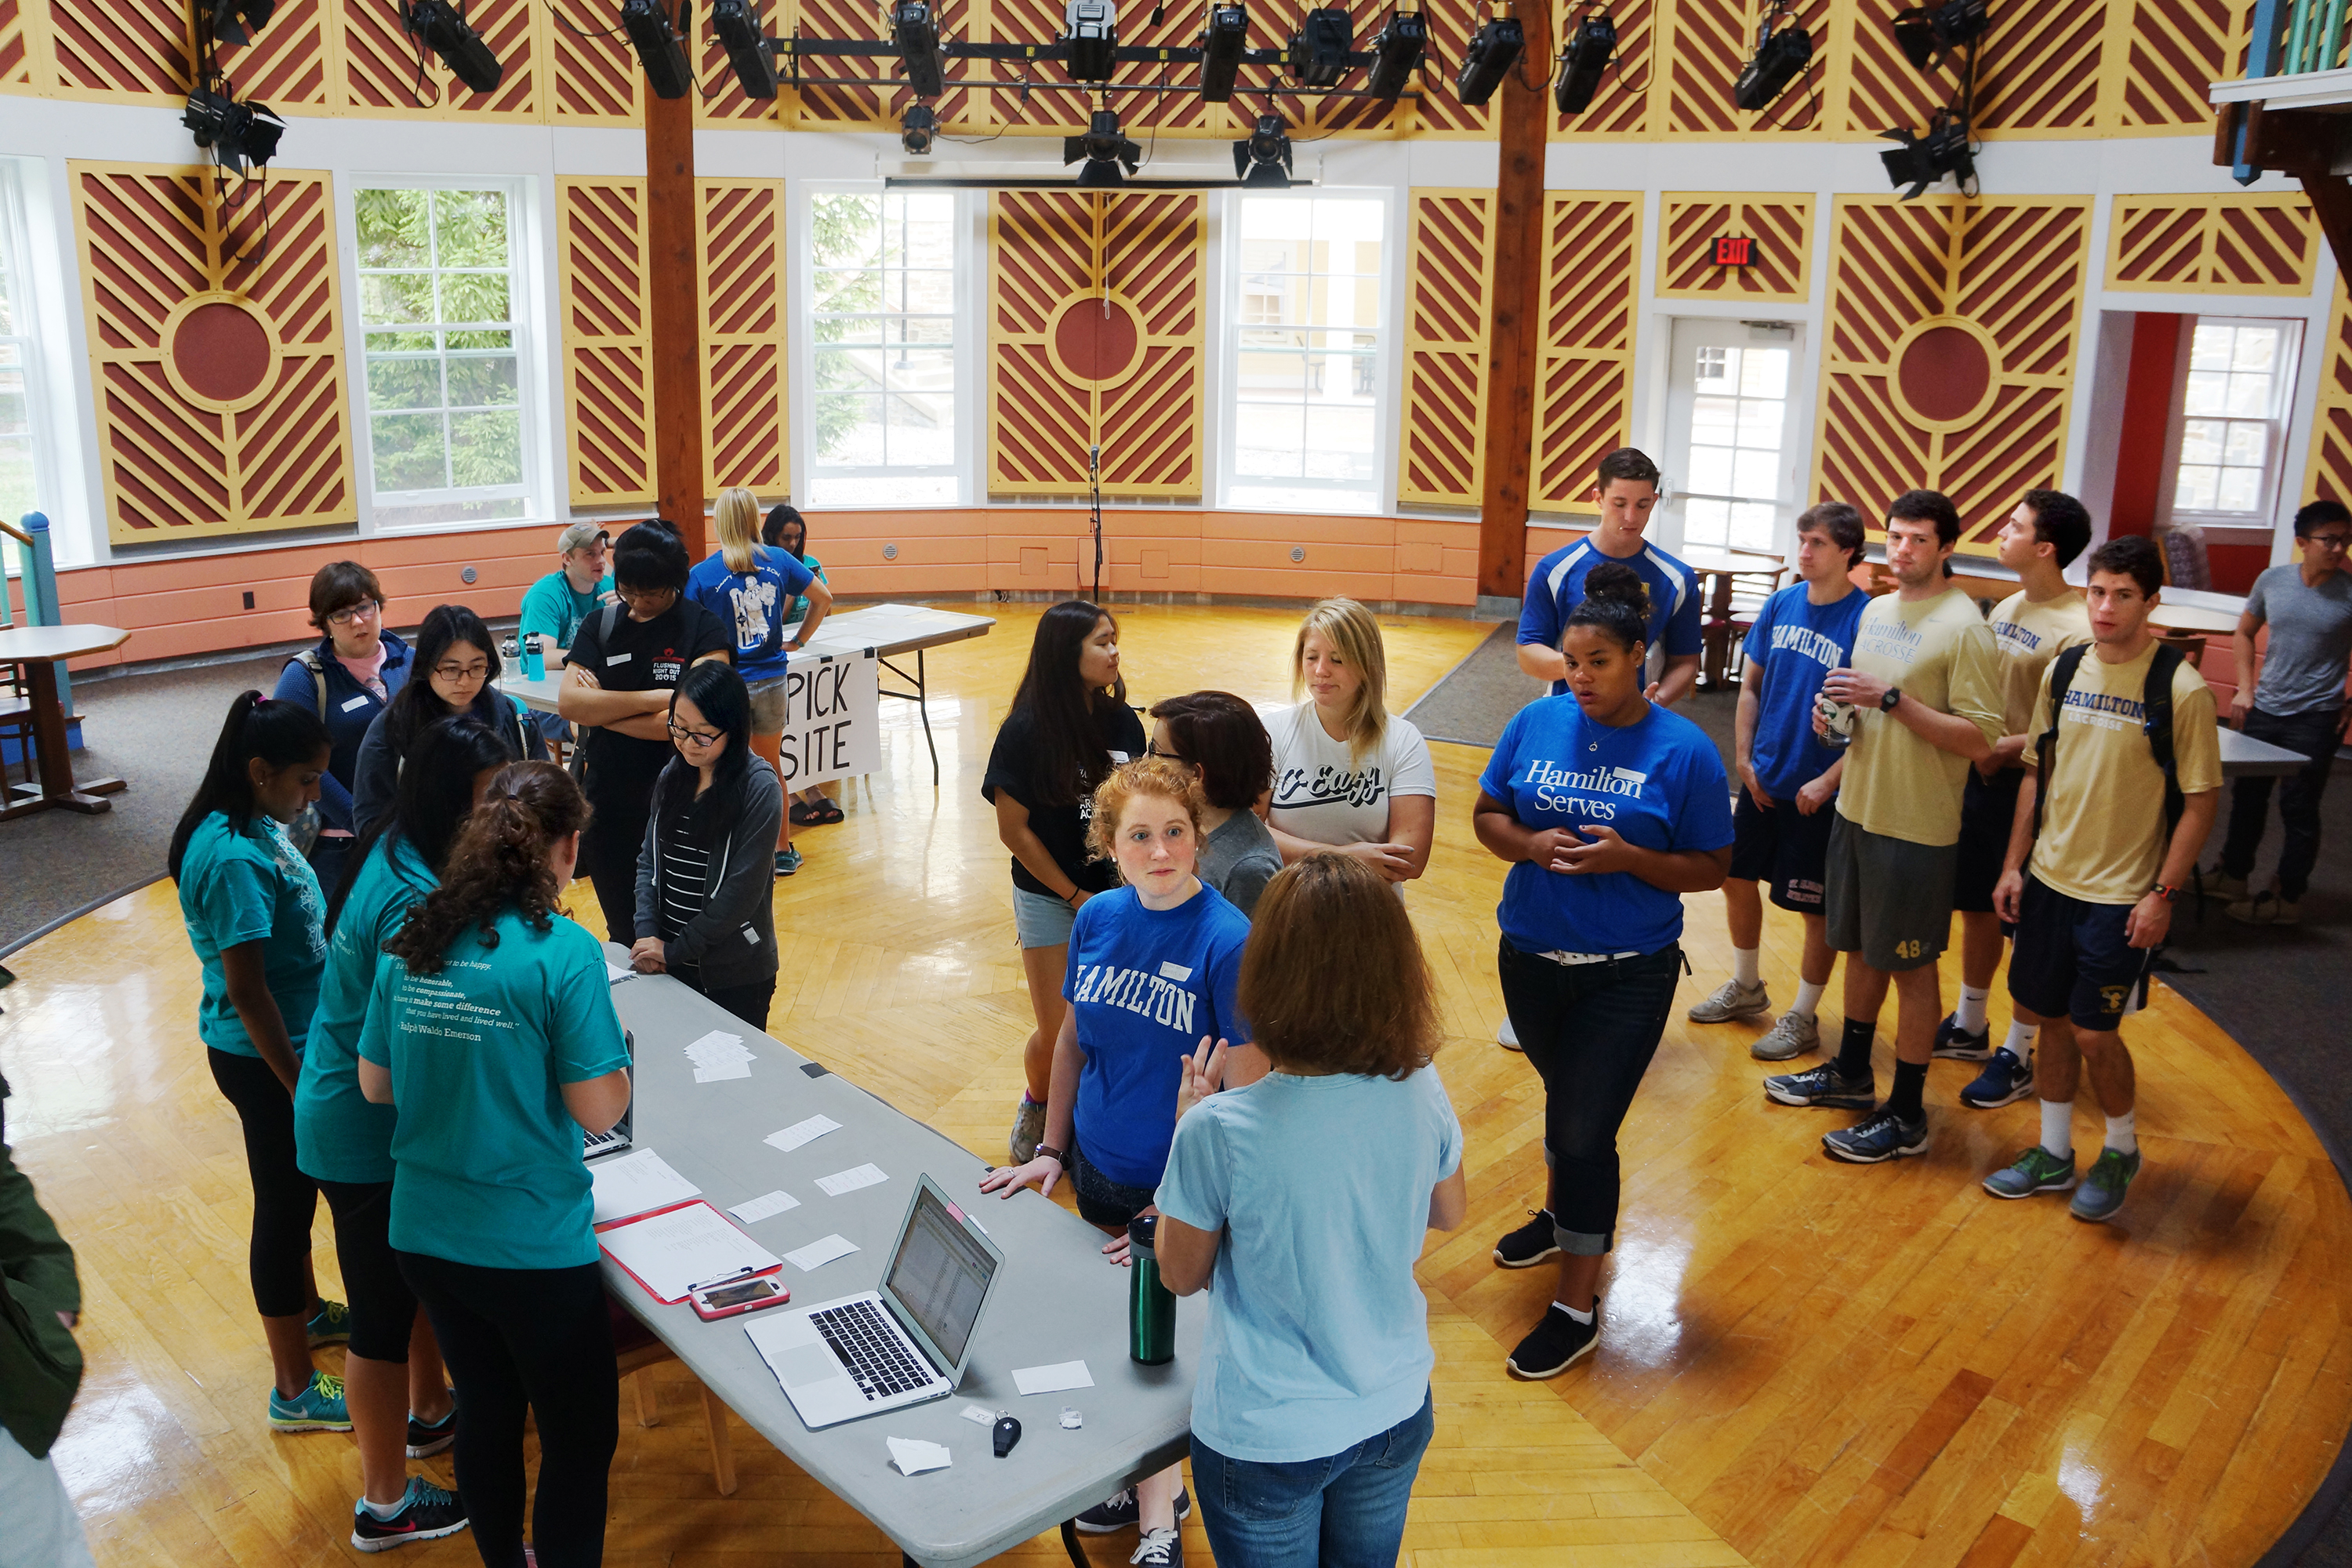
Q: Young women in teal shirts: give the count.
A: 4